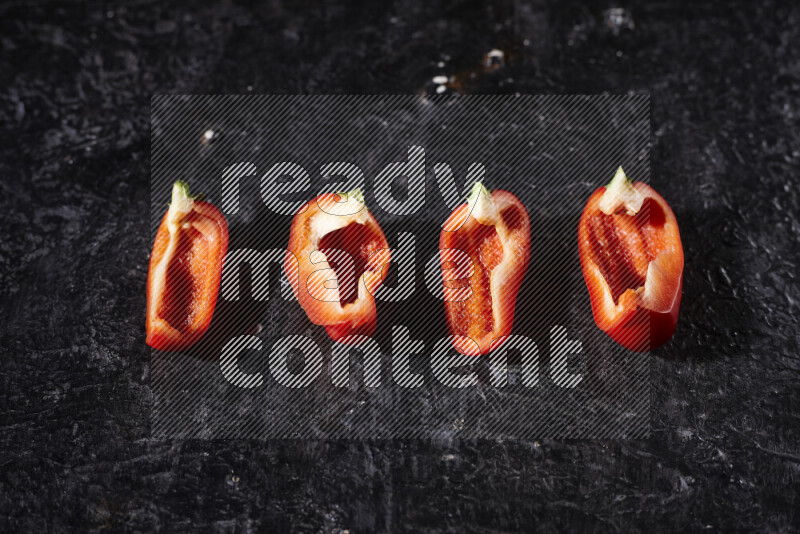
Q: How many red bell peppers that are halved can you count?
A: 4